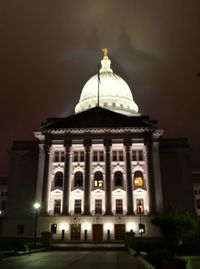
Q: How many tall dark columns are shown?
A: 6